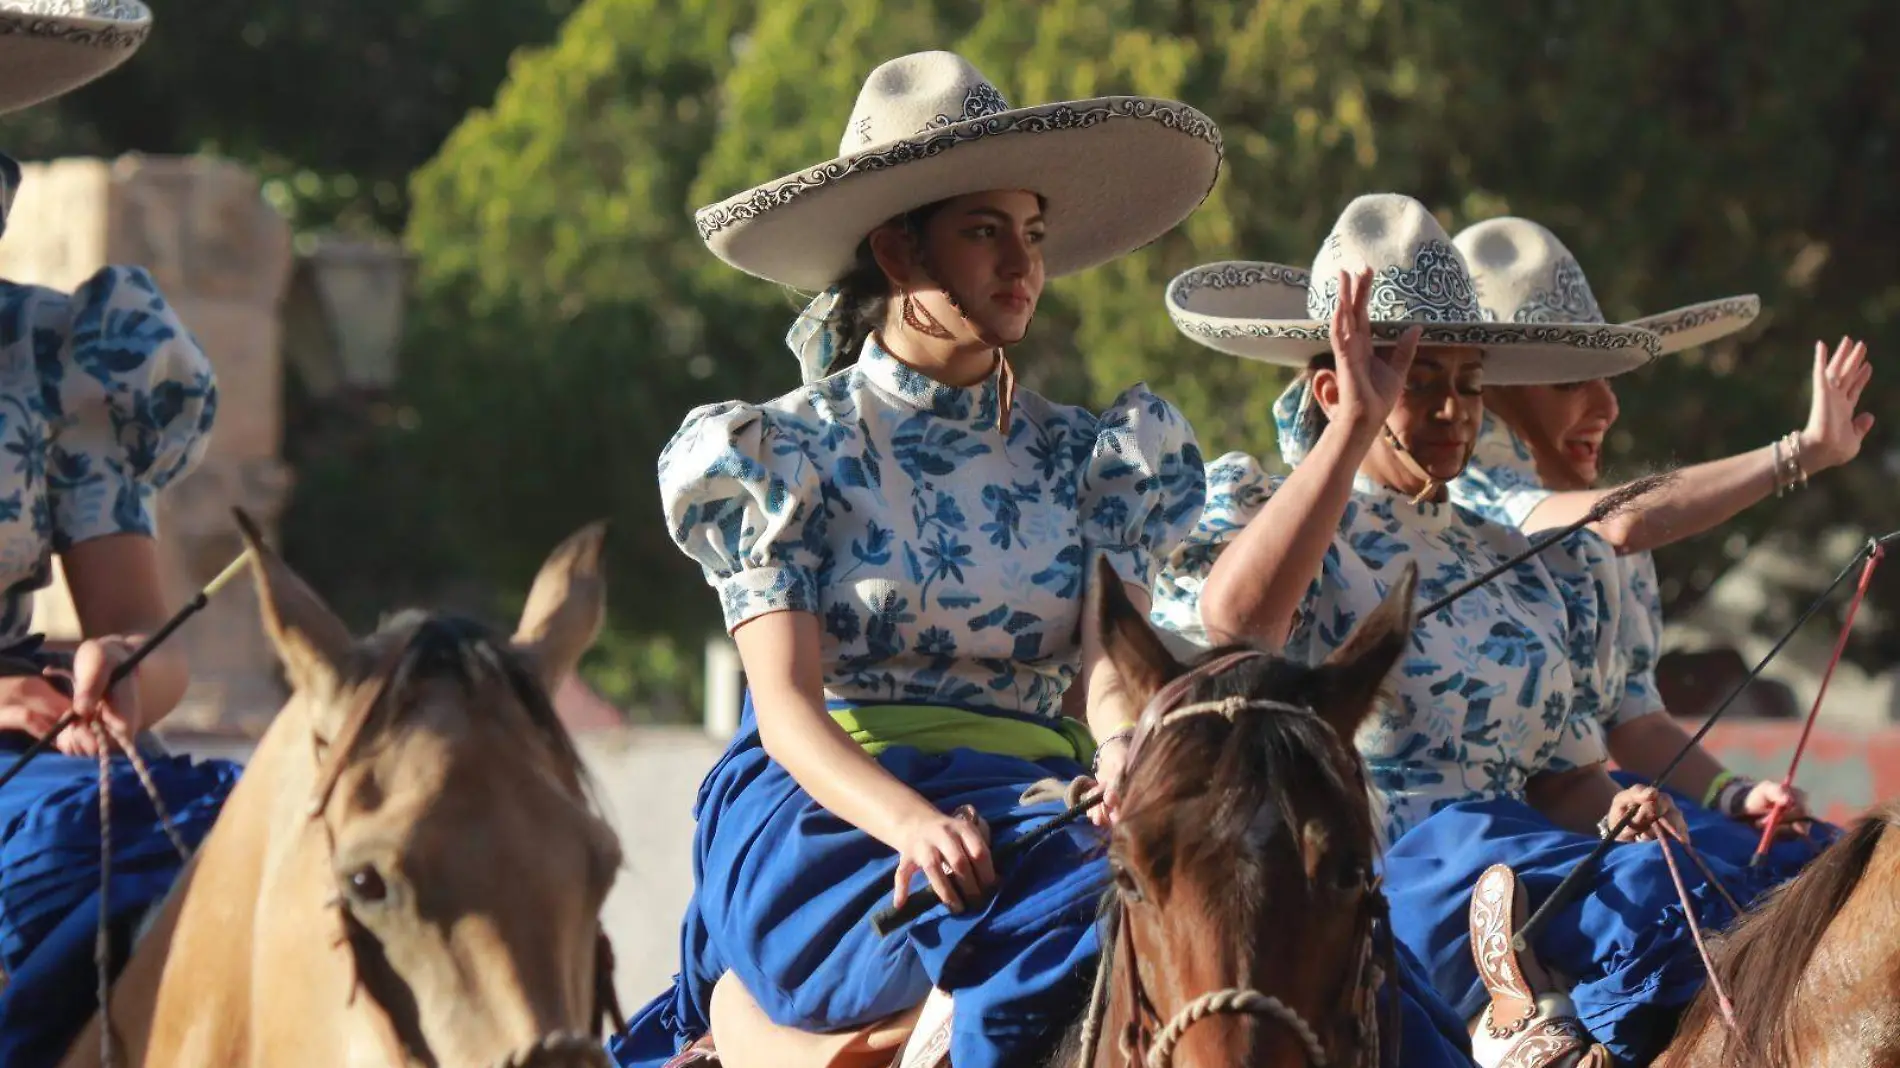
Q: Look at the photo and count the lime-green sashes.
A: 1